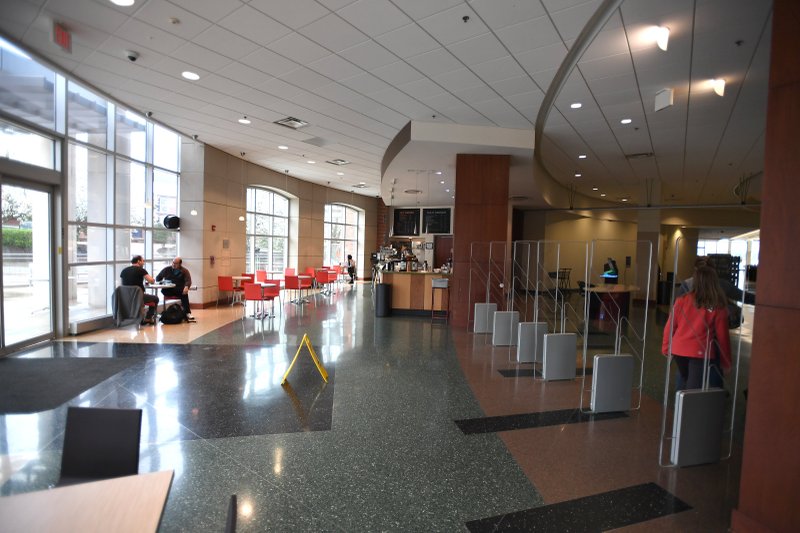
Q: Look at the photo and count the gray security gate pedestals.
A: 6